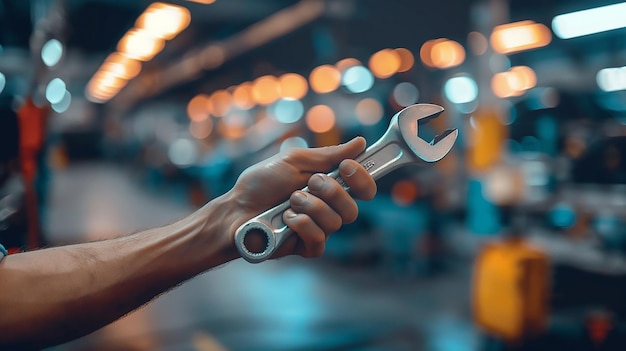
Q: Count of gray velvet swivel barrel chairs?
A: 0